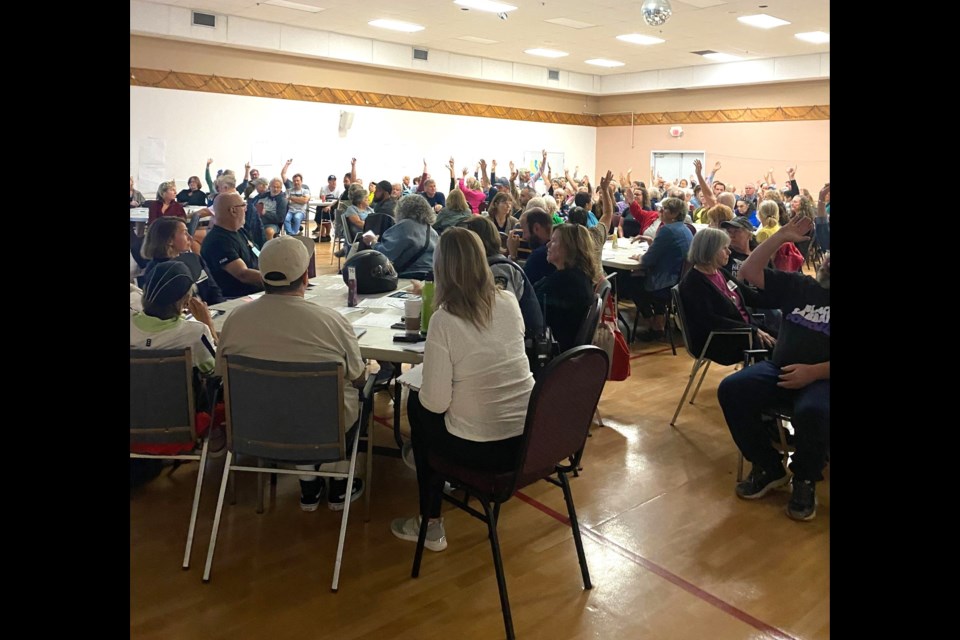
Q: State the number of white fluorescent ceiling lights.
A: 8